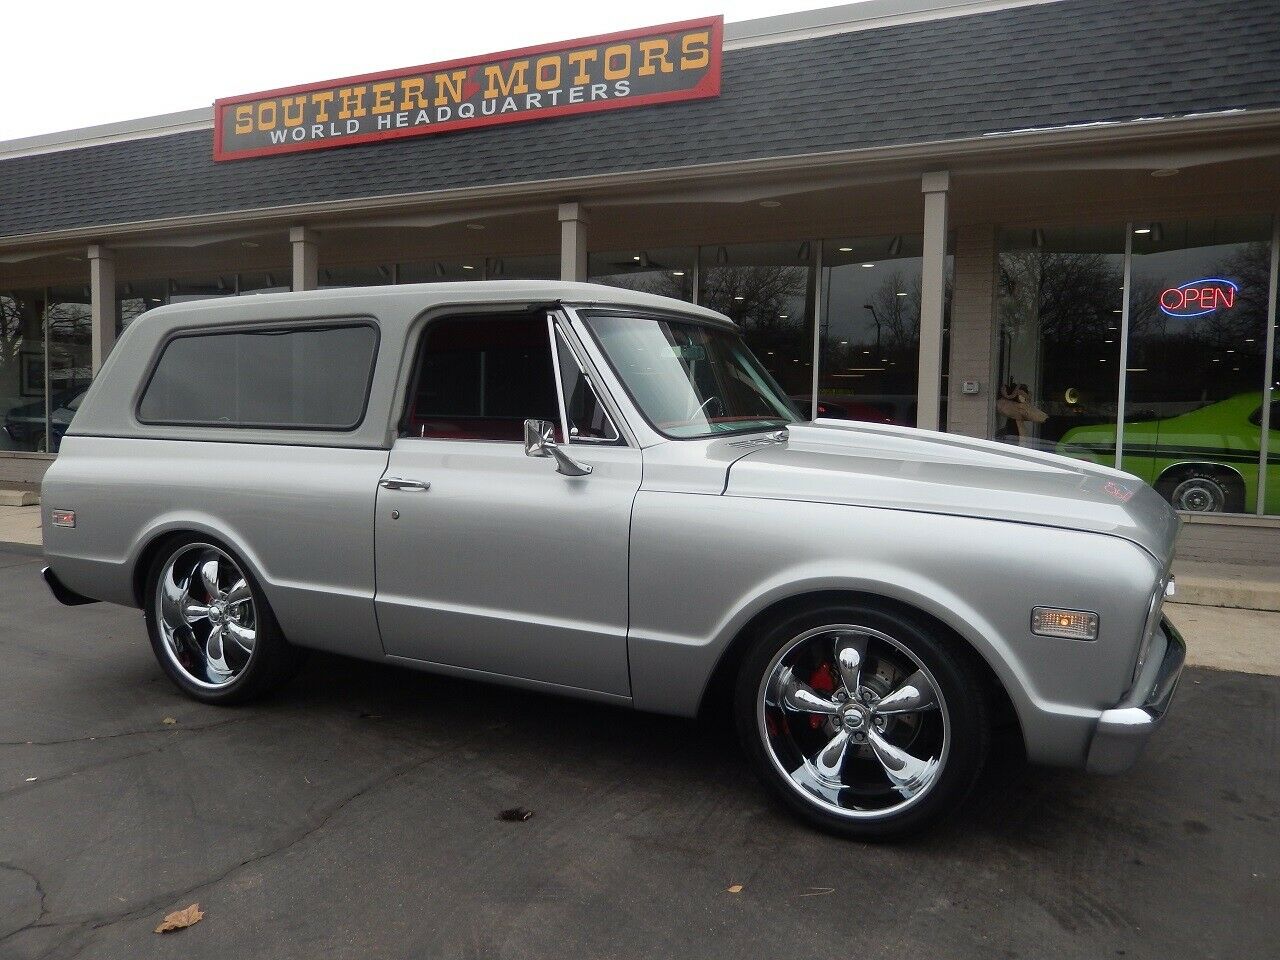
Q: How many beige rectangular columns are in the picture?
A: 4